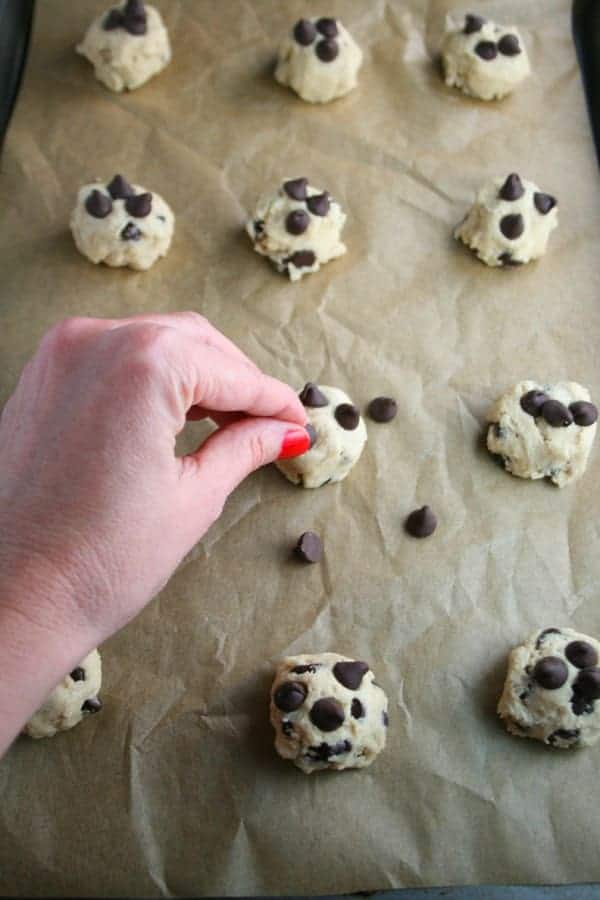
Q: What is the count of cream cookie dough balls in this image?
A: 11